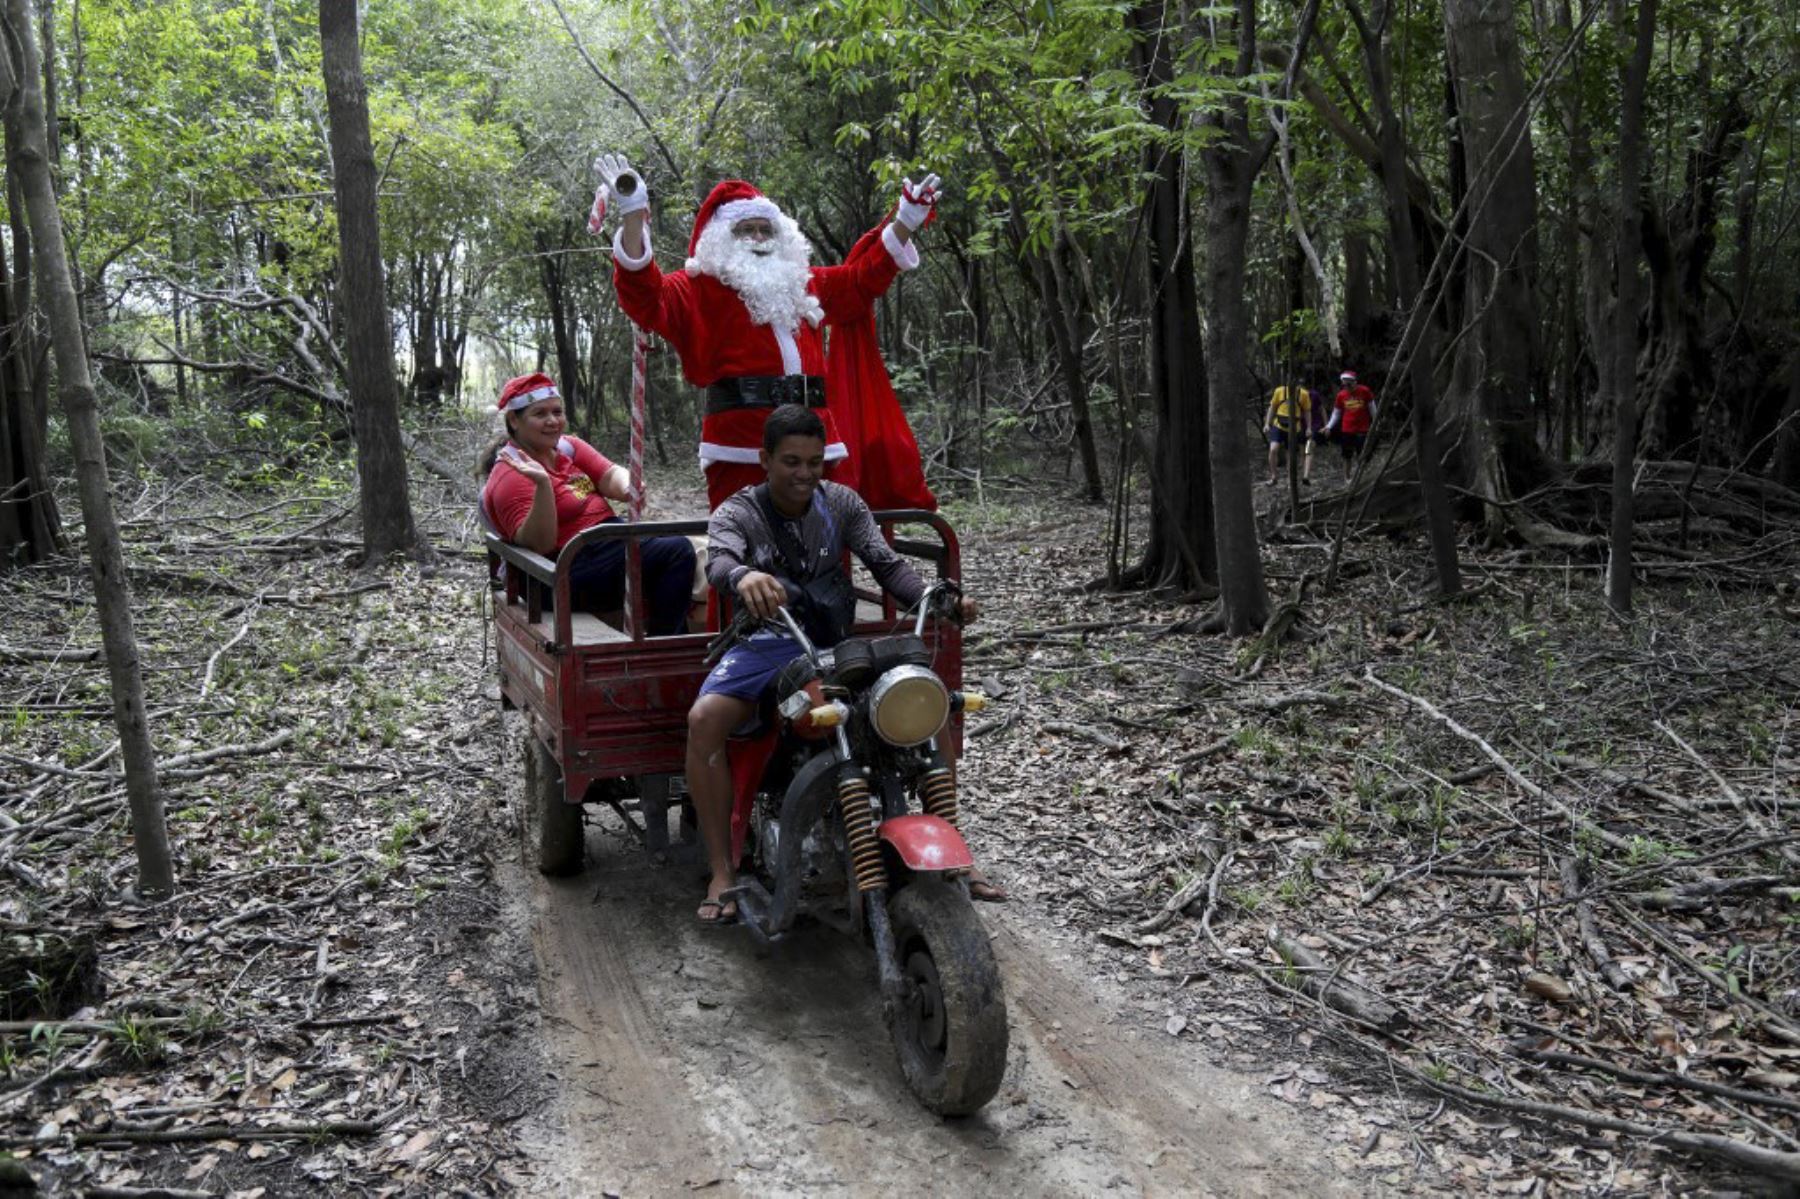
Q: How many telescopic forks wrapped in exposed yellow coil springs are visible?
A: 2